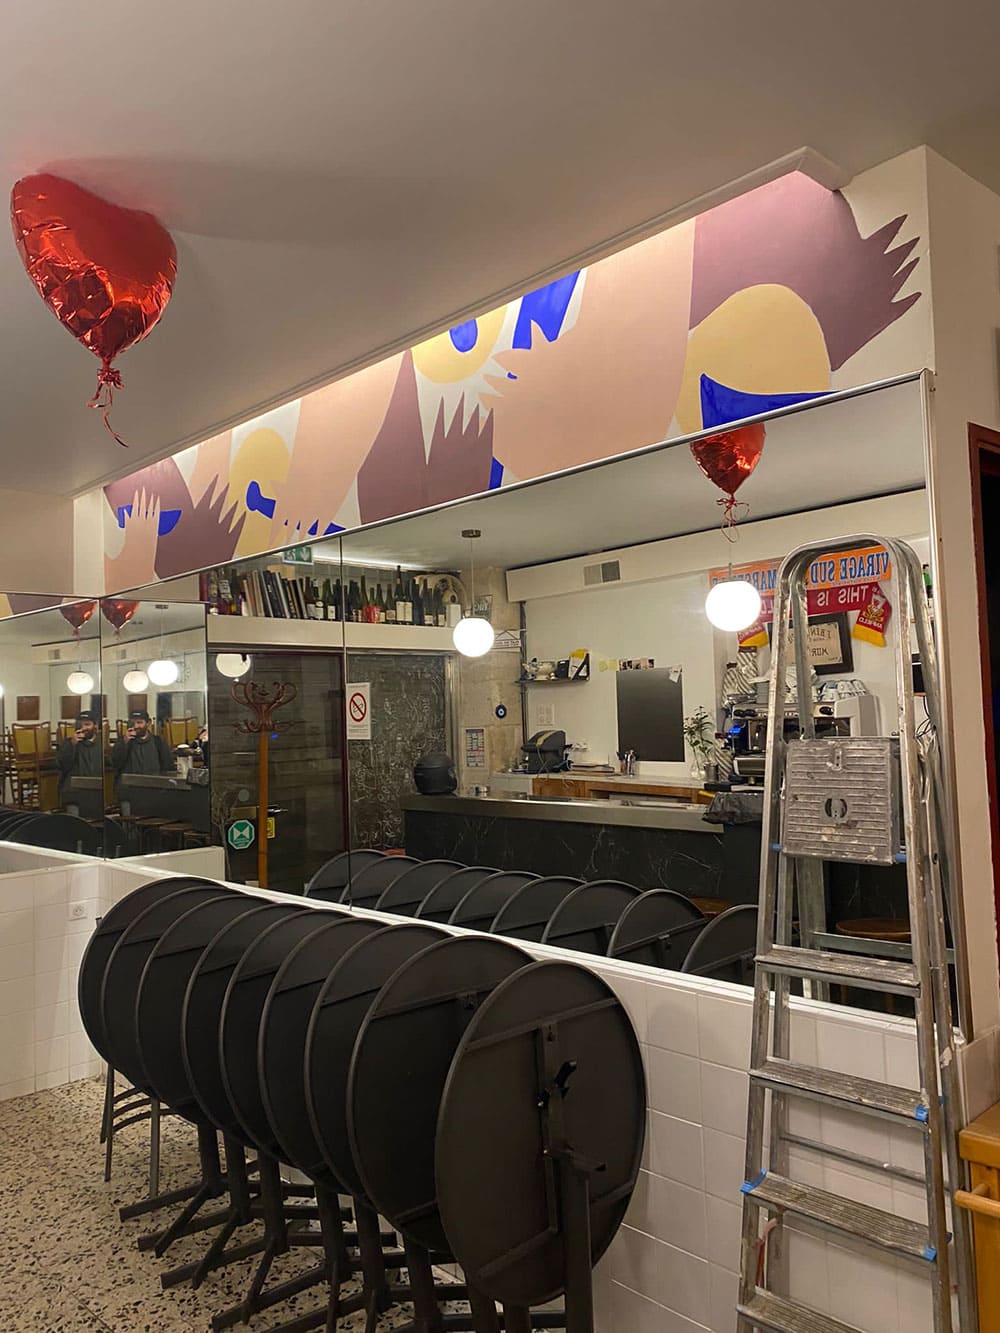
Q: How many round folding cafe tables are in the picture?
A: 9